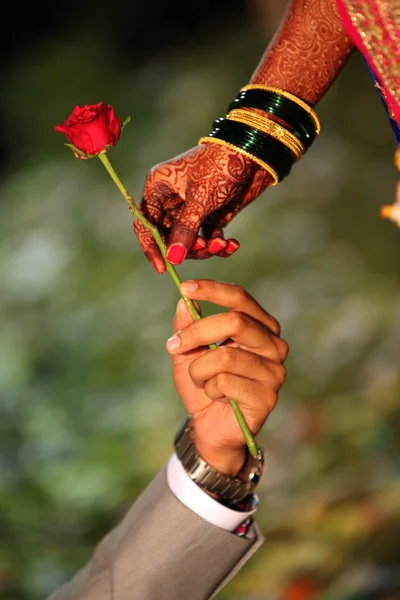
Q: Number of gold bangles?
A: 3